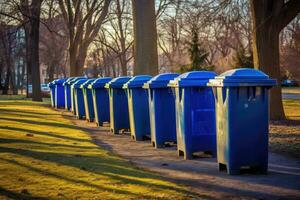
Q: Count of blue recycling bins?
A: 12